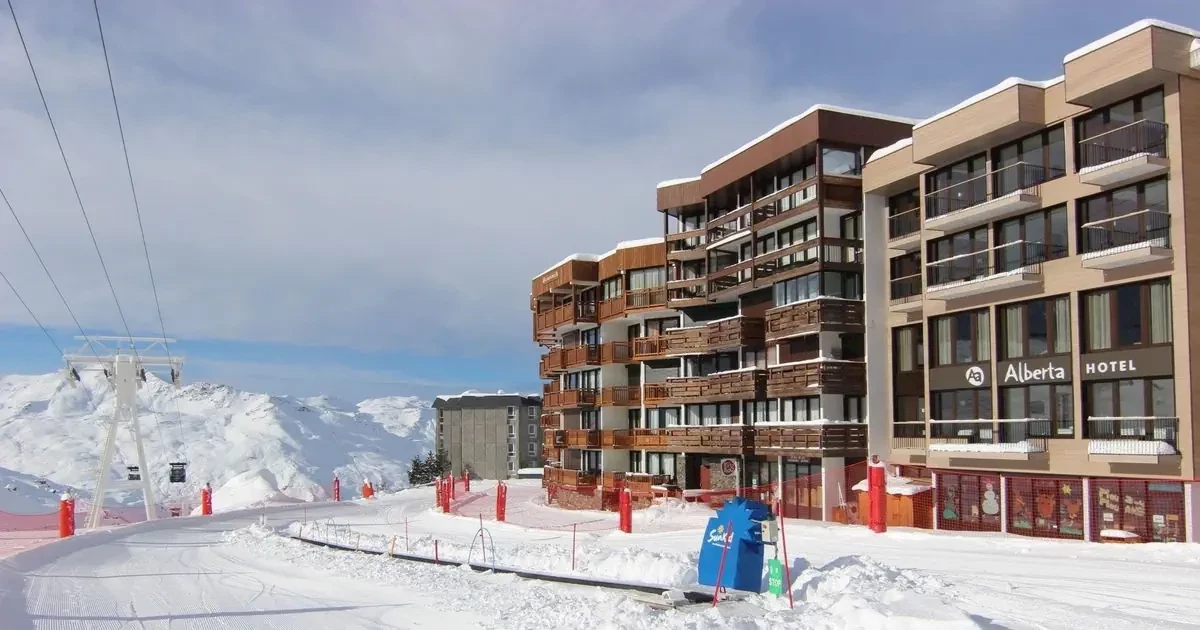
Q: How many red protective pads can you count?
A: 11